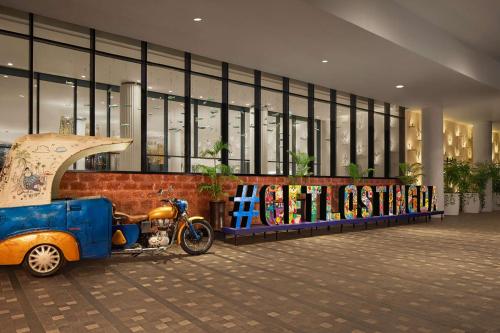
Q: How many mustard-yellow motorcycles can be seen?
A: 1